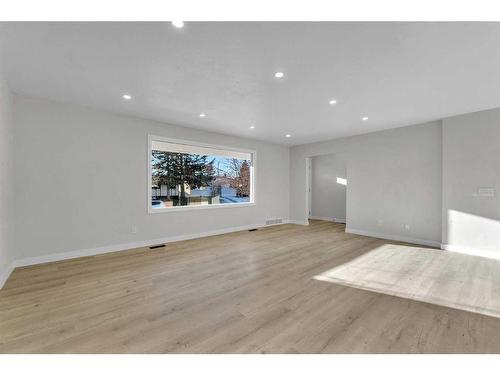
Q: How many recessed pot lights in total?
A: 8